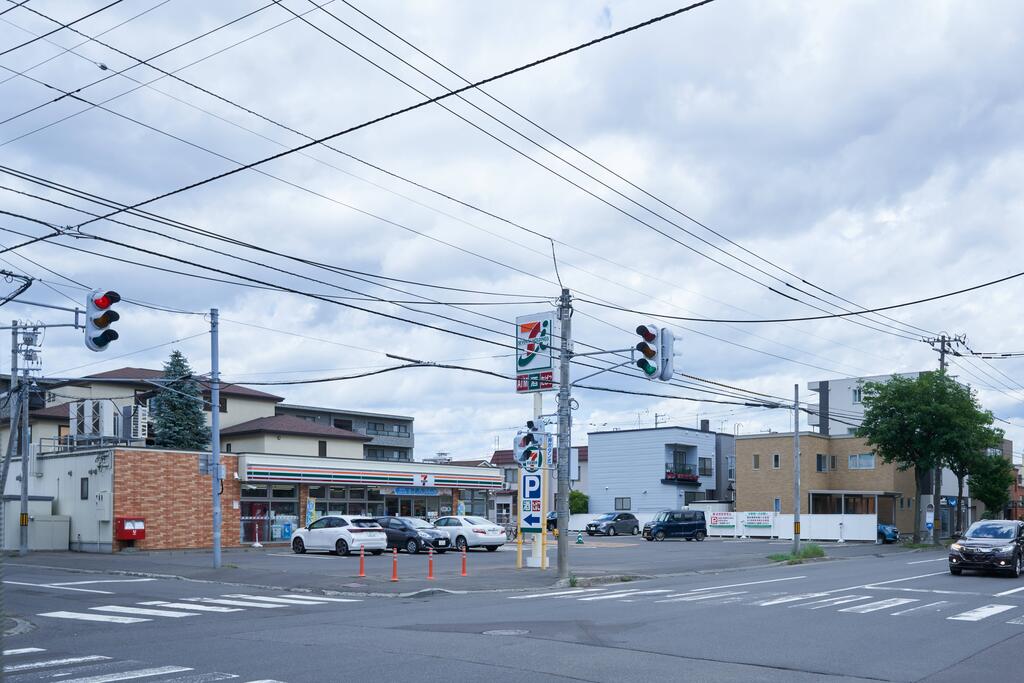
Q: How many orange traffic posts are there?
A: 4